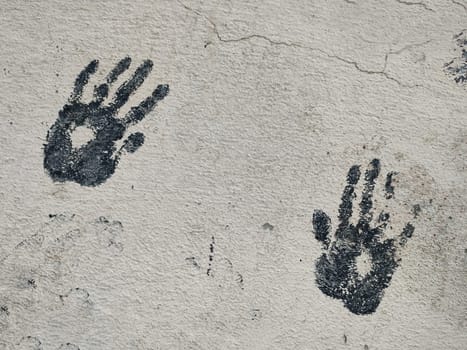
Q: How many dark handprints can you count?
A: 2